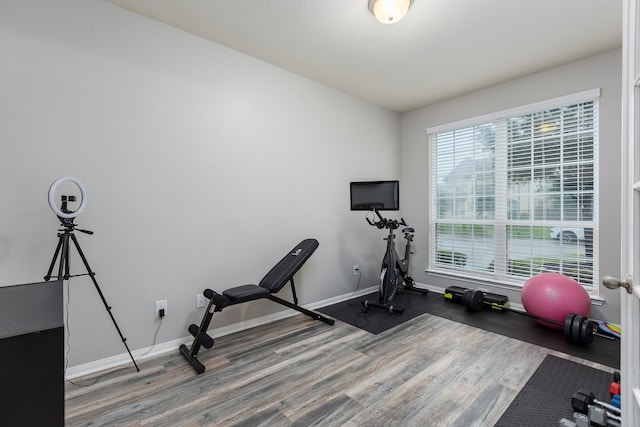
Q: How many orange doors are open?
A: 0